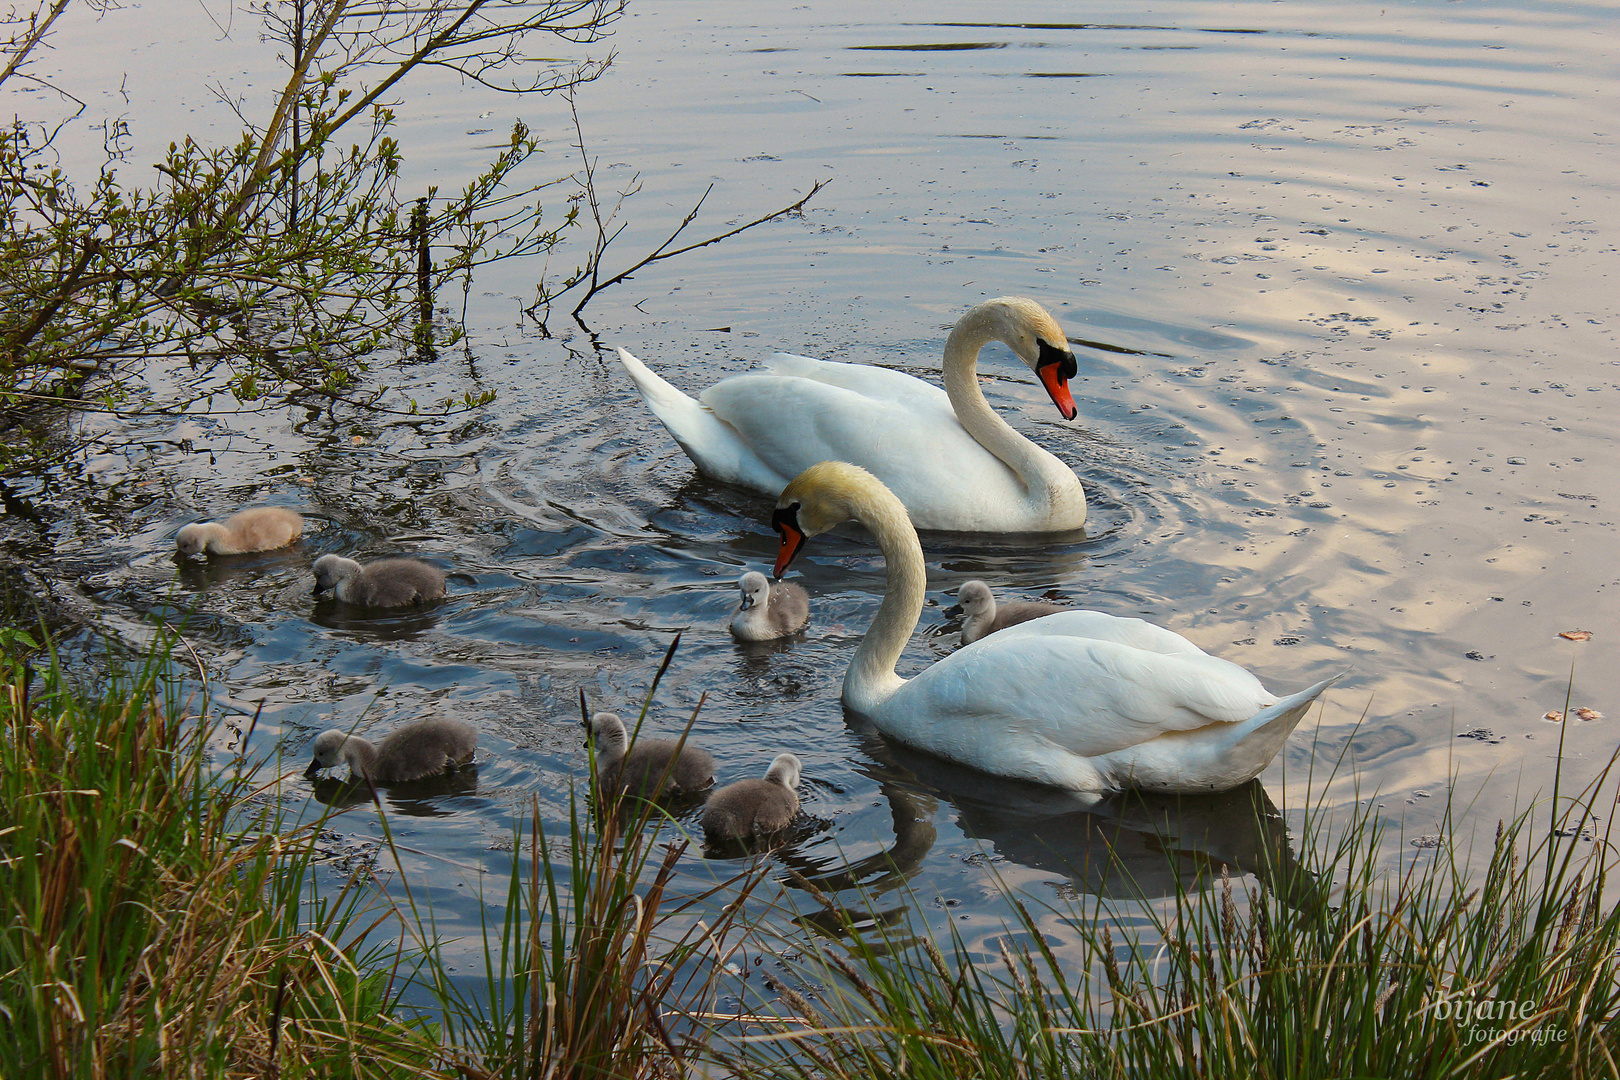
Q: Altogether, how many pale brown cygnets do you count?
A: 1